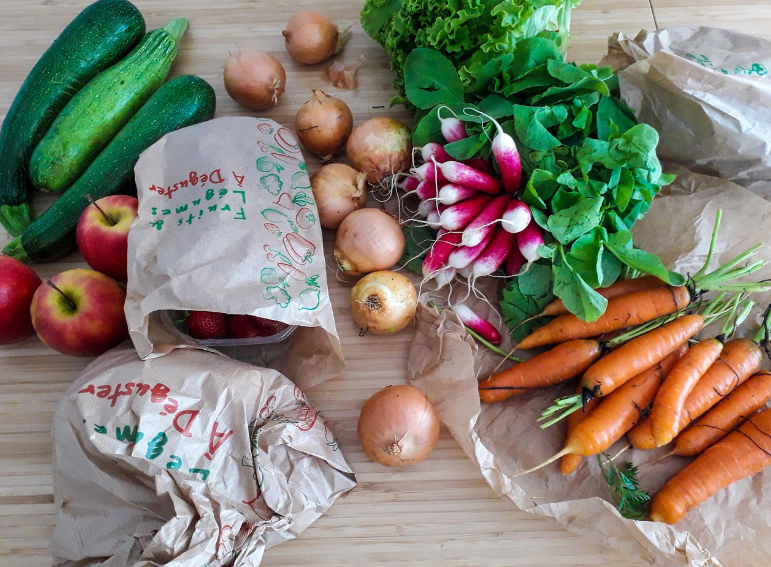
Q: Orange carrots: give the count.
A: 10